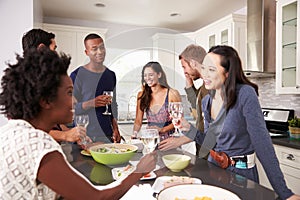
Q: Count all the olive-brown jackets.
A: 1